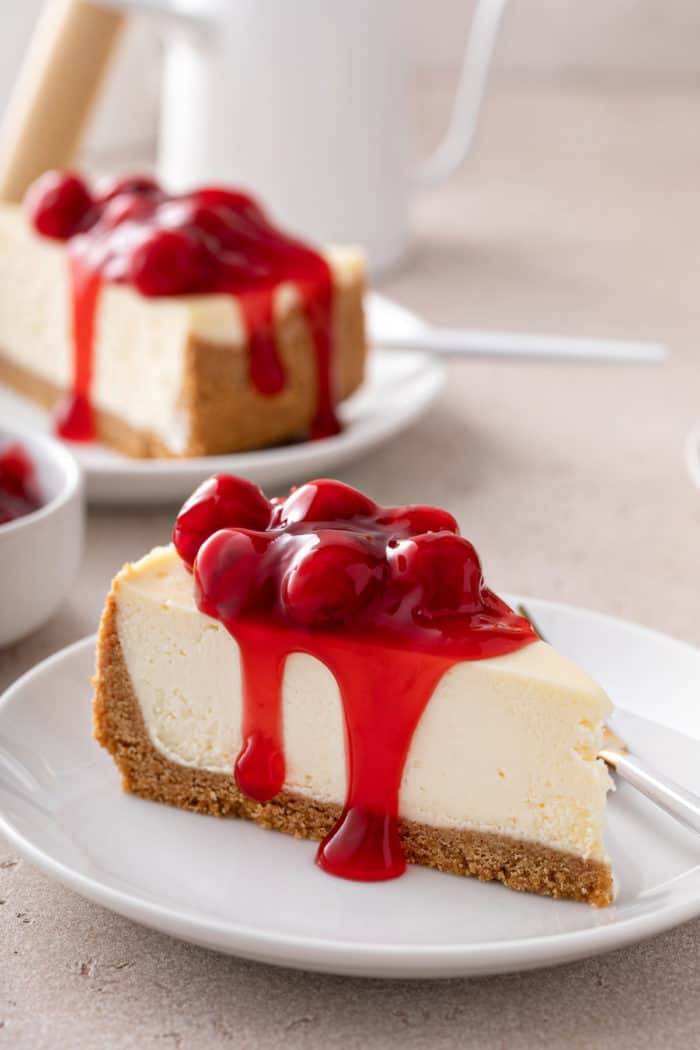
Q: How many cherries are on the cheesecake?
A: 6